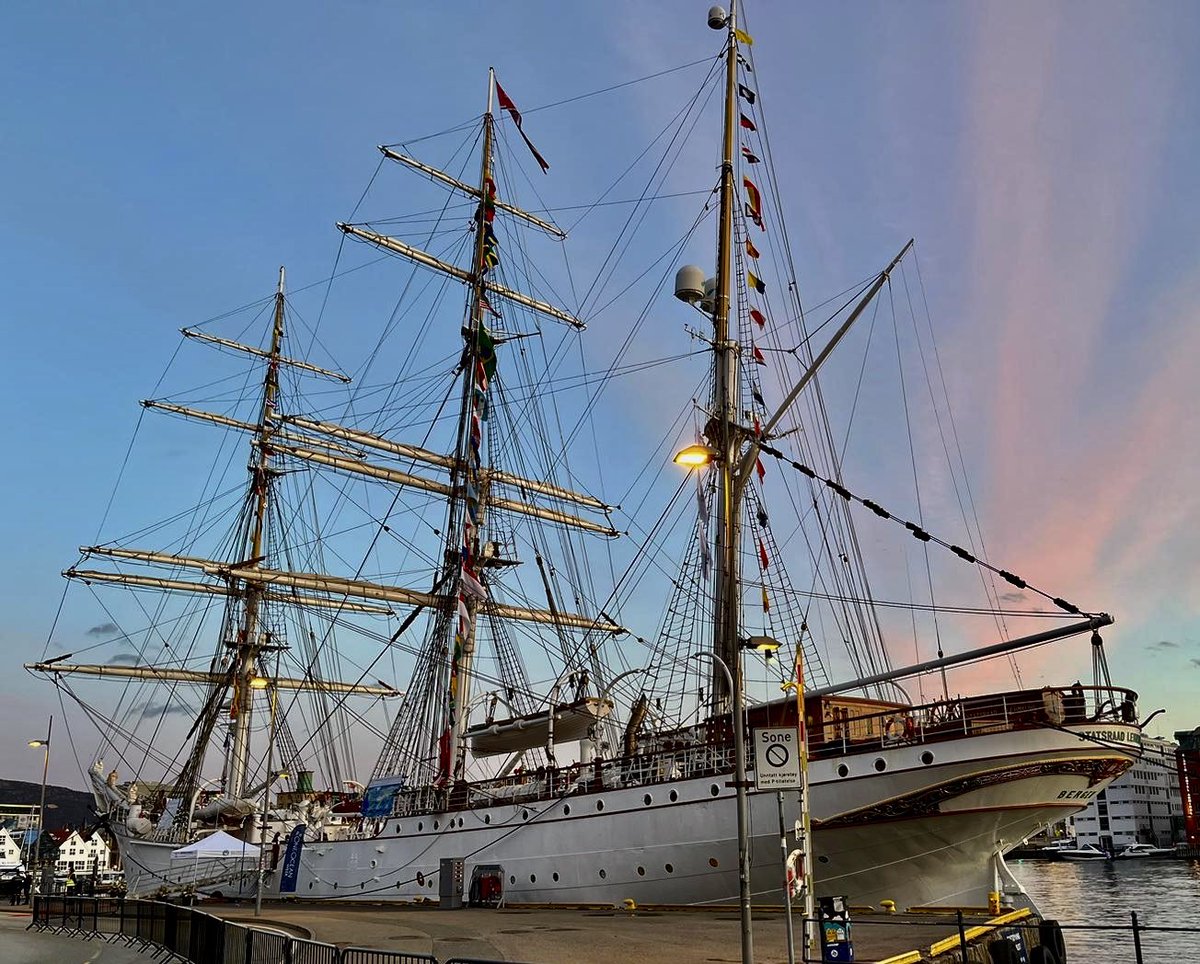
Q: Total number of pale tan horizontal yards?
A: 10